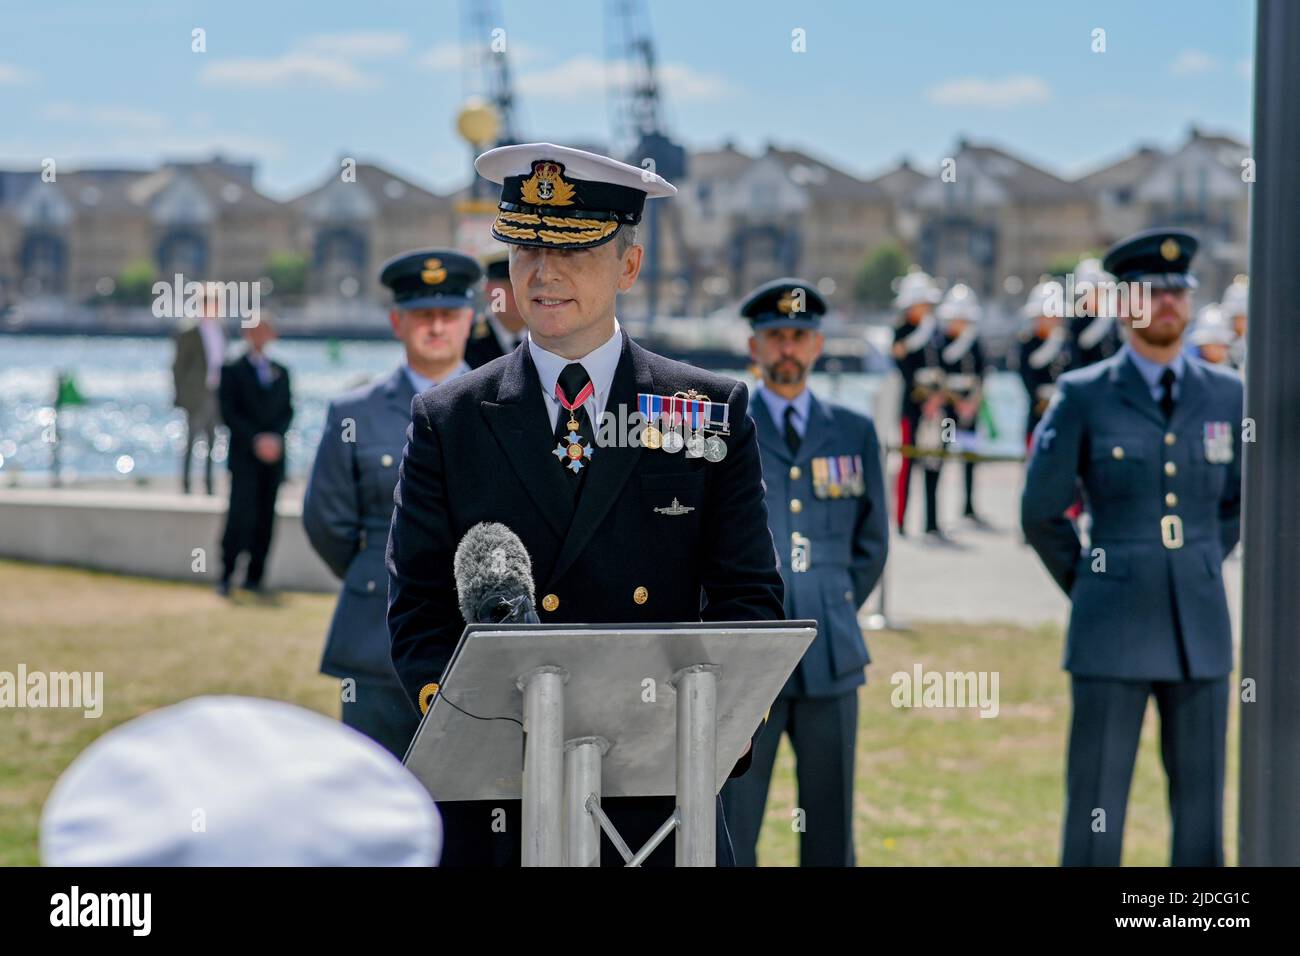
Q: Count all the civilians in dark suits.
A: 1